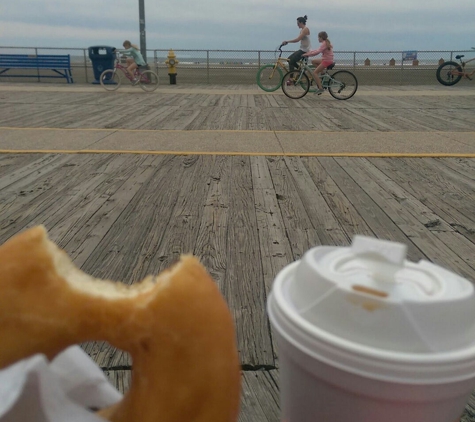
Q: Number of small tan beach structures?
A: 4